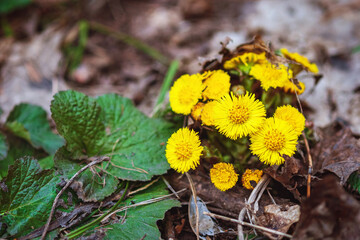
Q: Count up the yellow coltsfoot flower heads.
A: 14